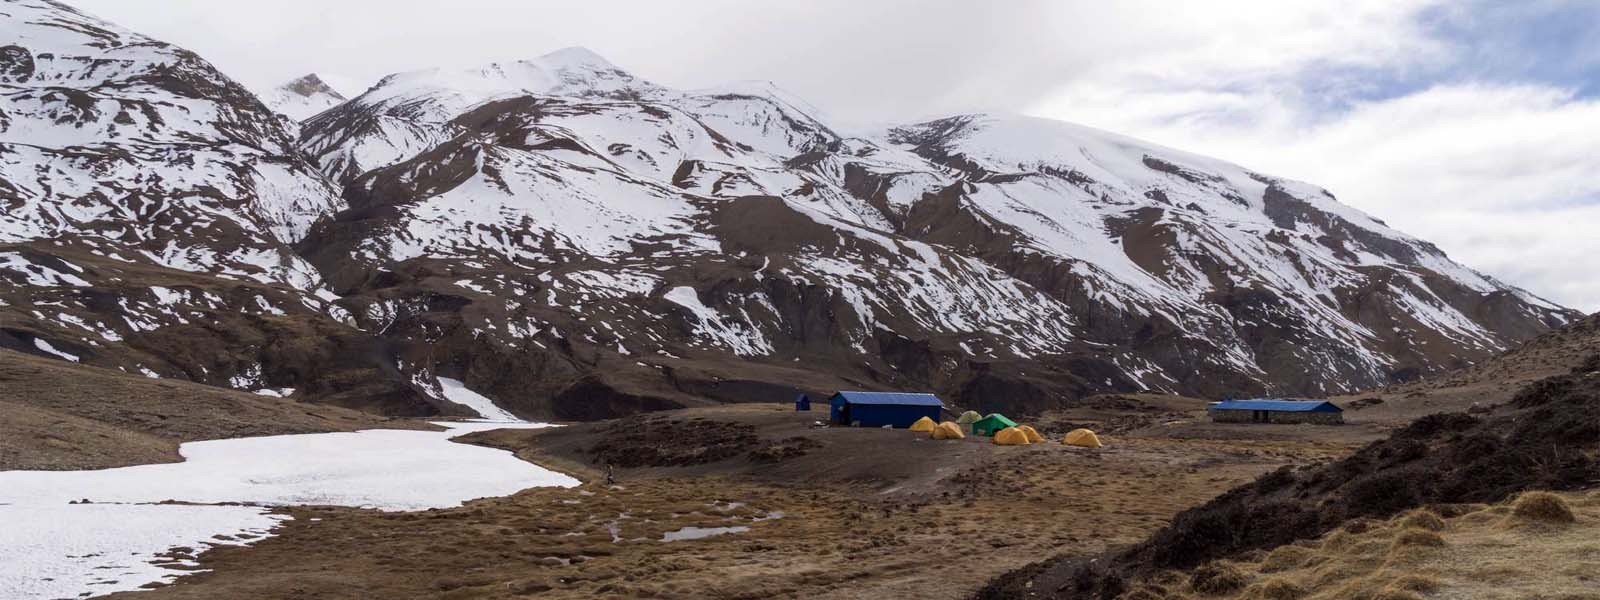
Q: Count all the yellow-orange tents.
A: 5